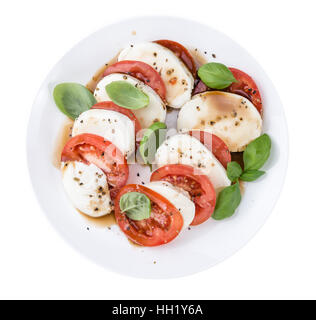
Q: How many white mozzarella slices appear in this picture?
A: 7